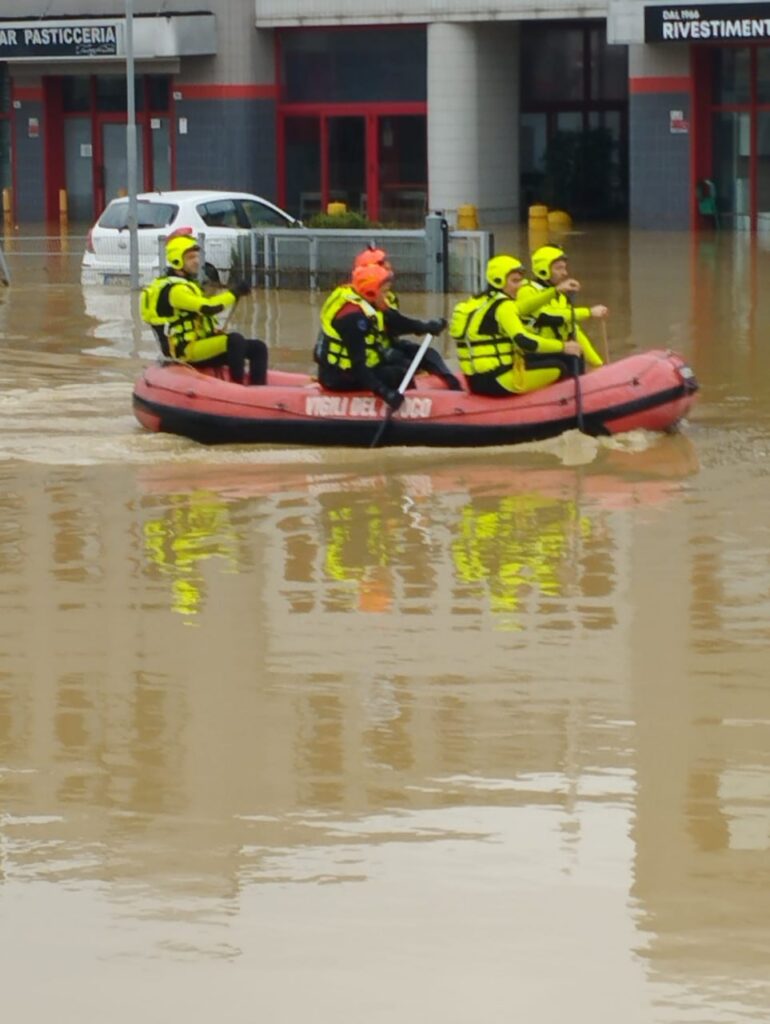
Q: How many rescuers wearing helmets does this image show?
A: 5